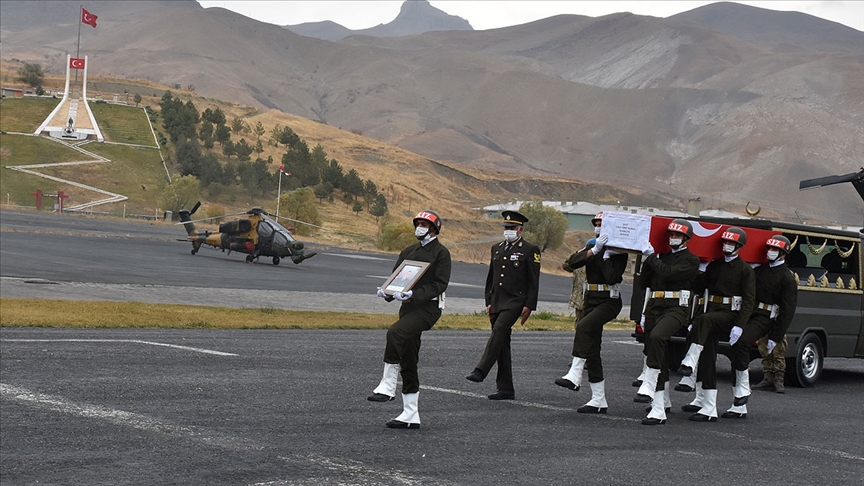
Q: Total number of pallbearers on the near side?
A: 3